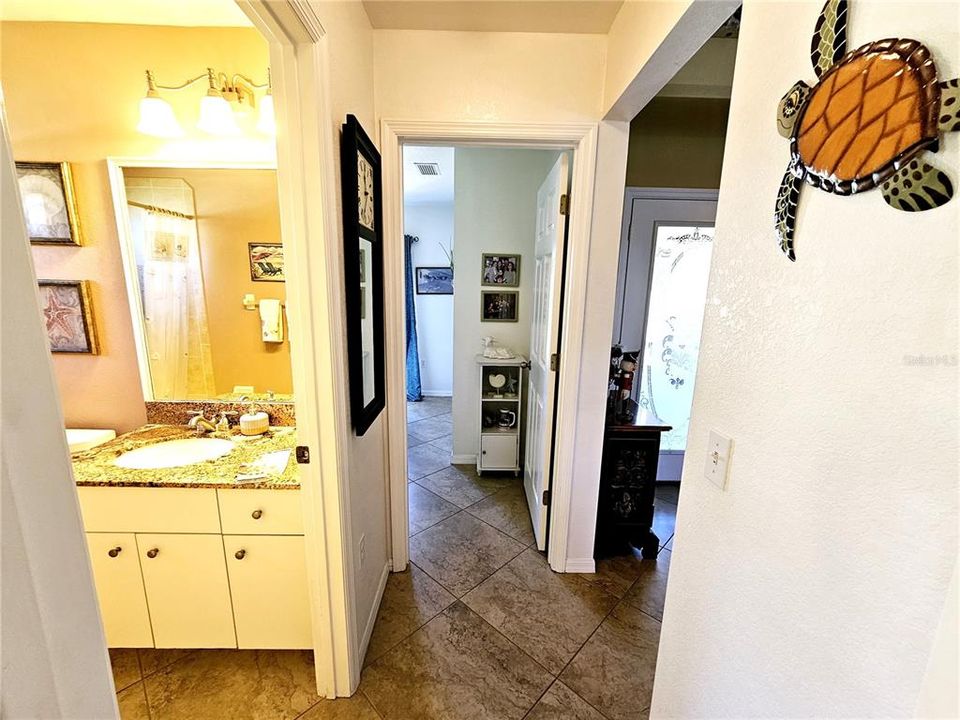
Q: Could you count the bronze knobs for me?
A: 4